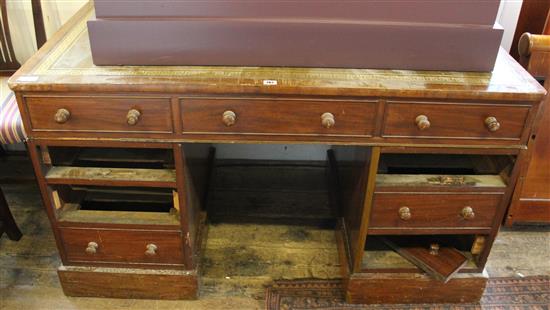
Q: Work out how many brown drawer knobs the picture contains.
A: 11